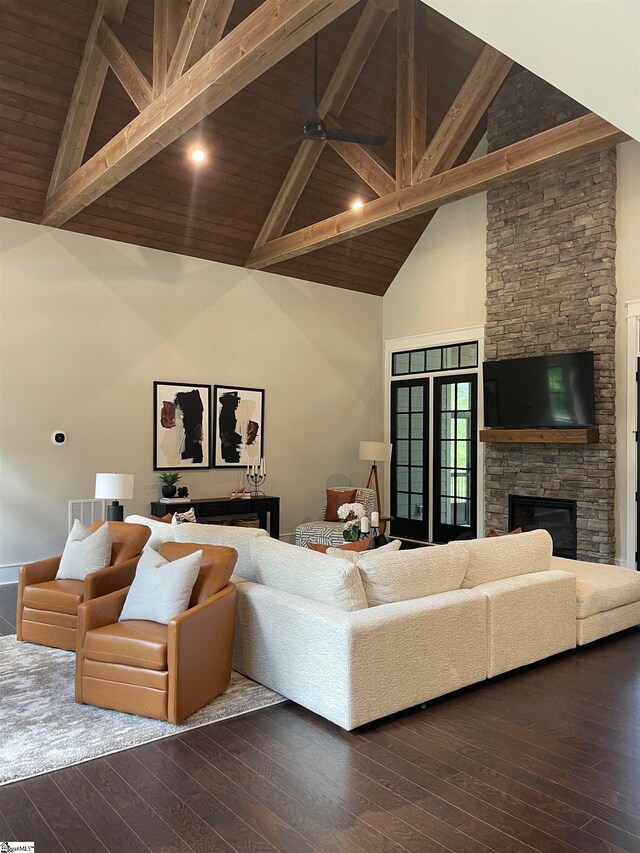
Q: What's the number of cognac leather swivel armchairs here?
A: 2